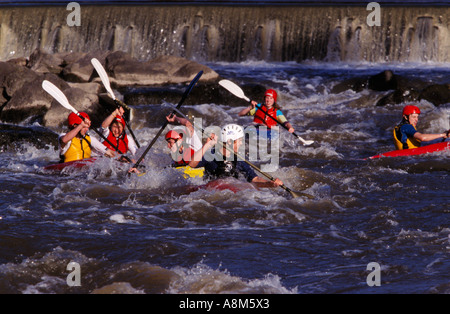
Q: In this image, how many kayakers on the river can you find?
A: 6